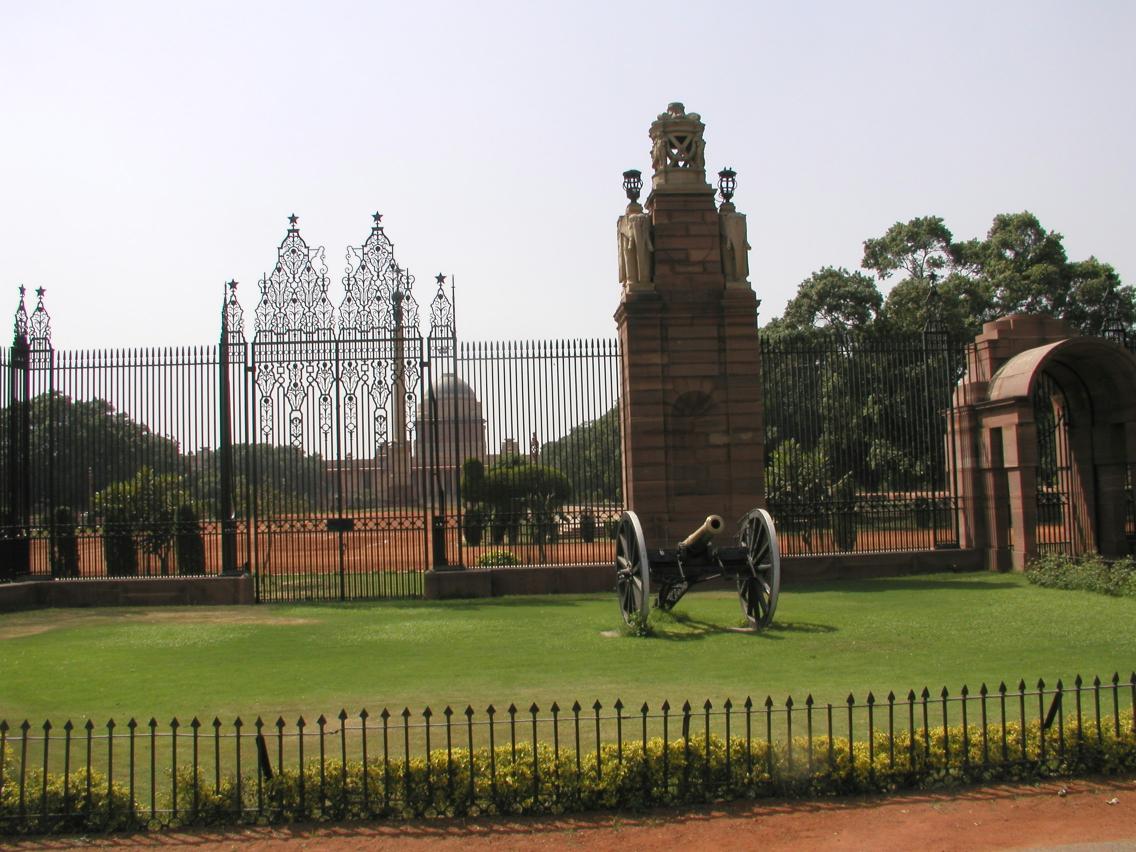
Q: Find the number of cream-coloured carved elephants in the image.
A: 2